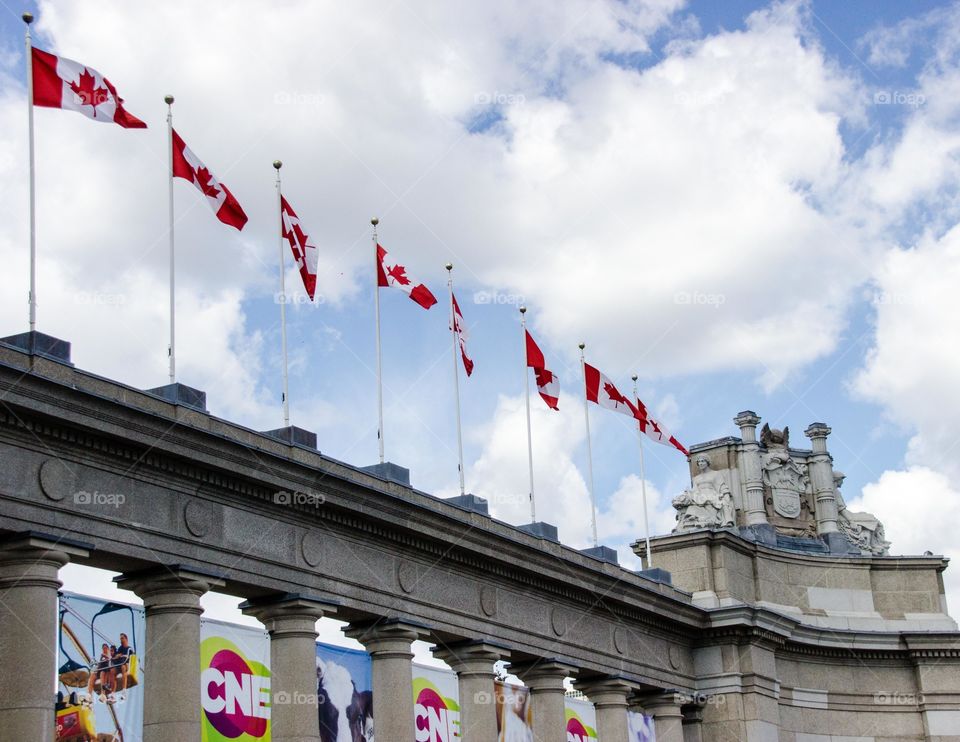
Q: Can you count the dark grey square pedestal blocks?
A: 8